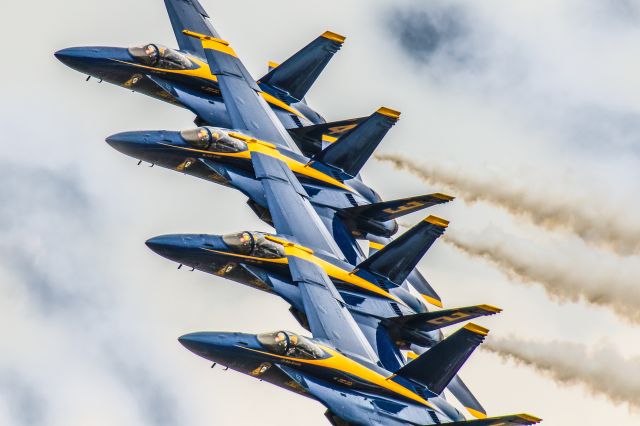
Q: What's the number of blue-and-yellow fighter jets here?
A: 4